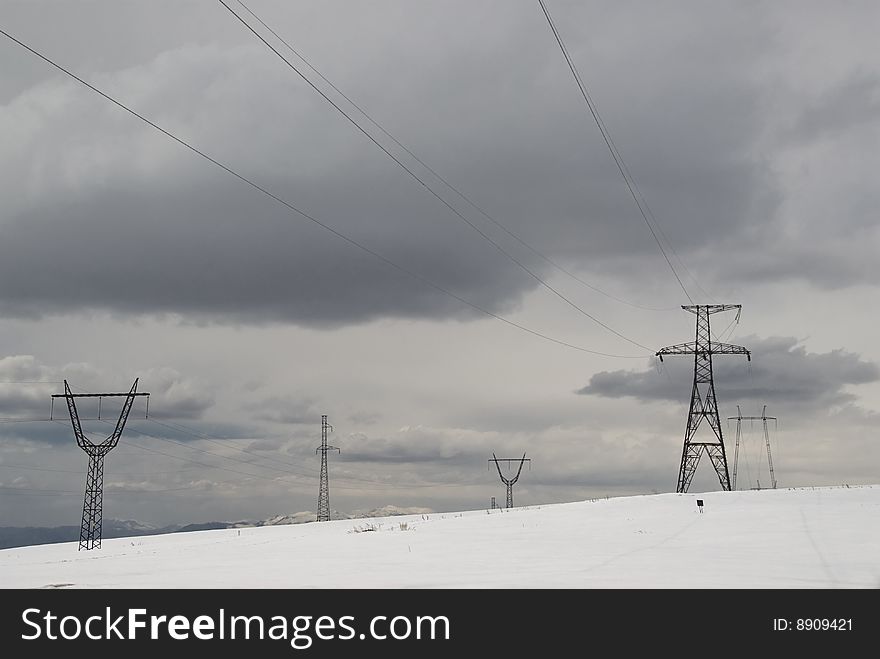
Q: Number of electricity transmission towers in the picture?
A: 5